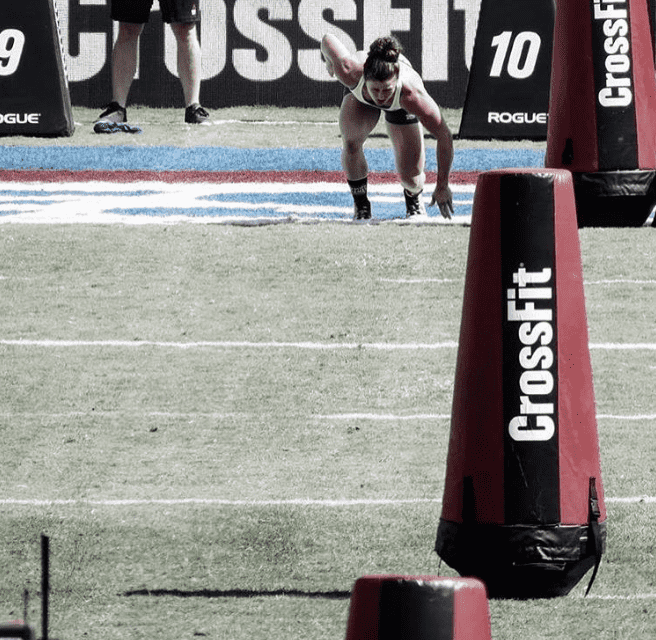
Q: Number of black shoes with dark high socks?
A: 2